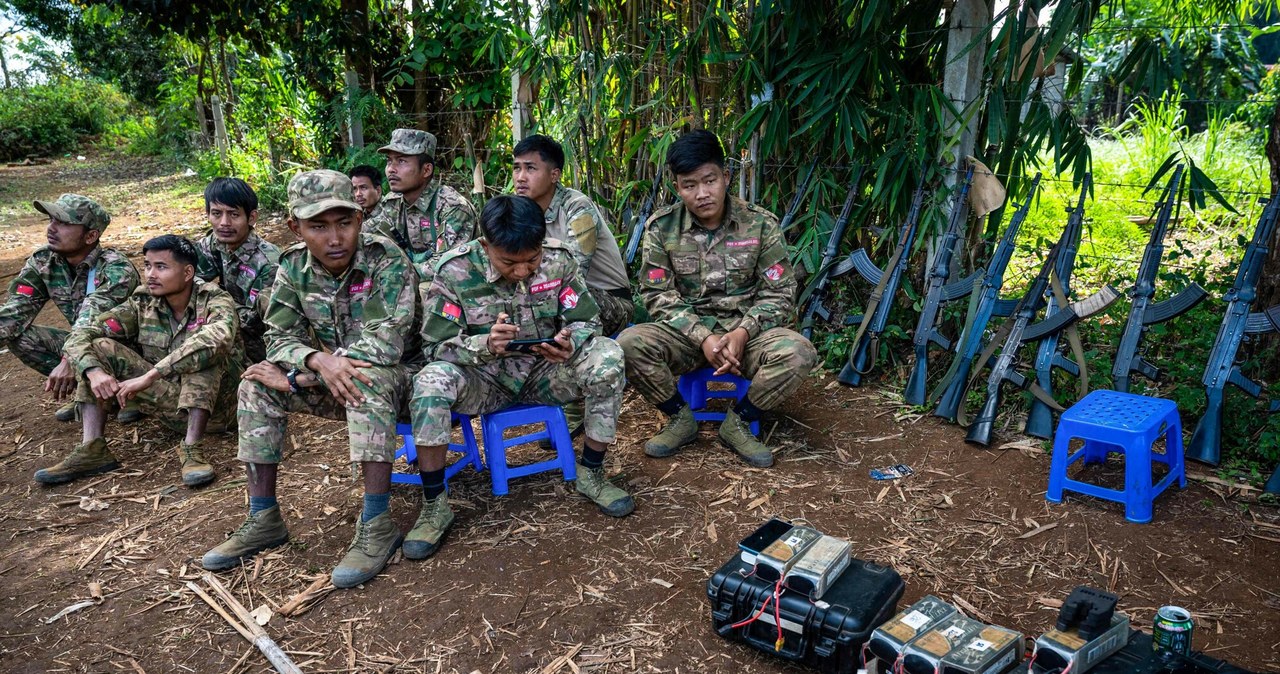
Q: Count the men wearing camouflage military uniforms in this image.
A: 9